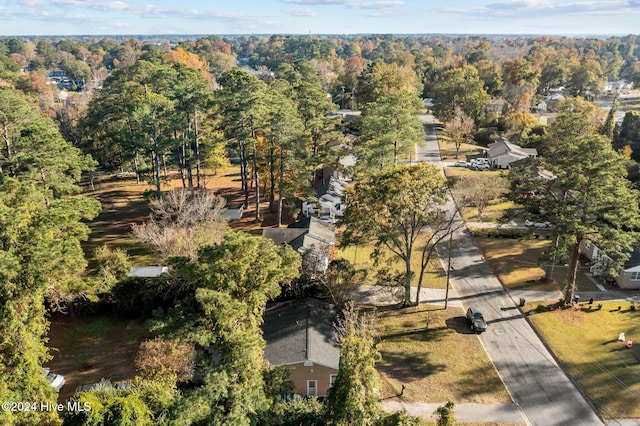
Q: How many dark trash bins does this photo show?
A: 1